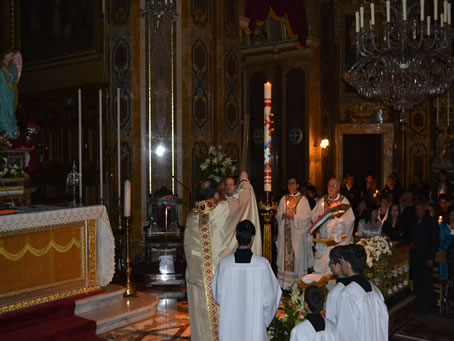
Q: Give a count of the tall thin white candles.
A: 3